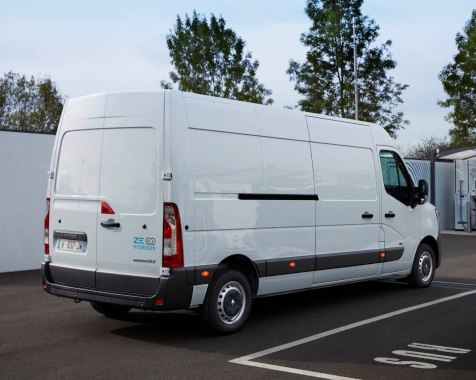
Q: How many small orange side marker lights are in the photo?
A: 3